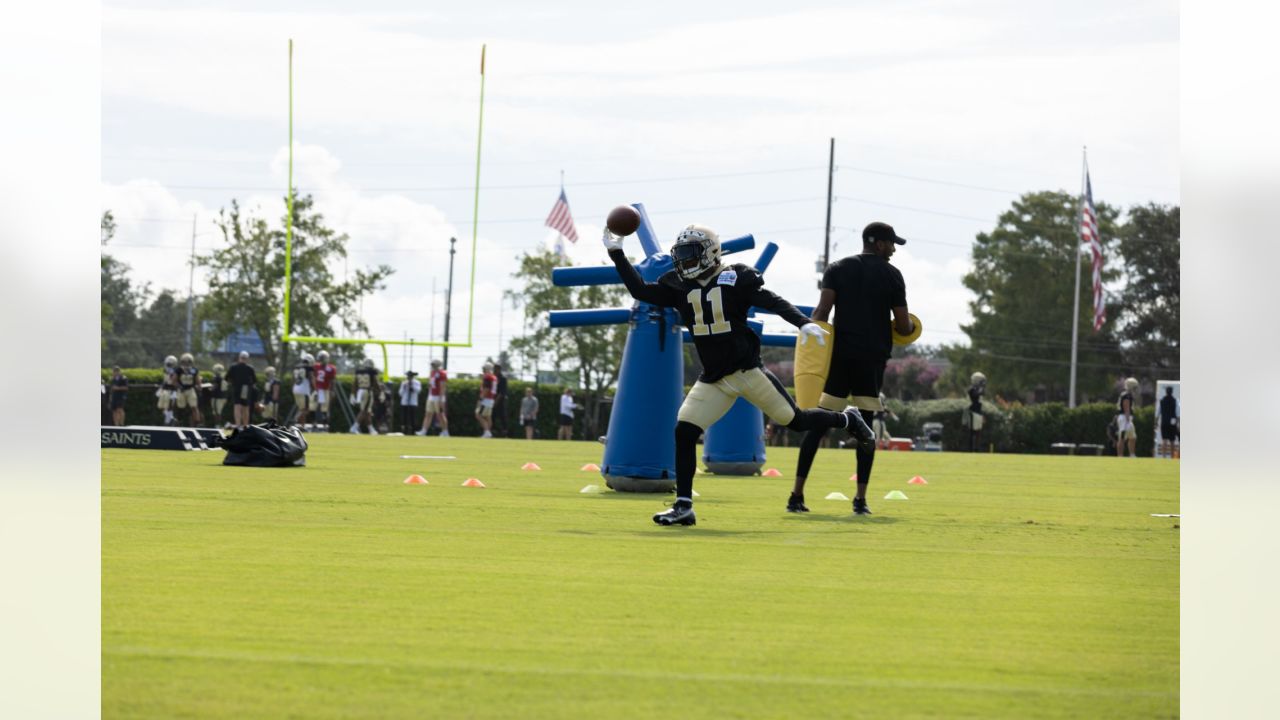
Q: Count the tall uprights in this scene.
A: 2